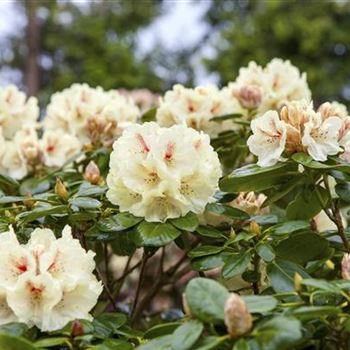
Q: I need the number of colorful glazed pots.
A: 0